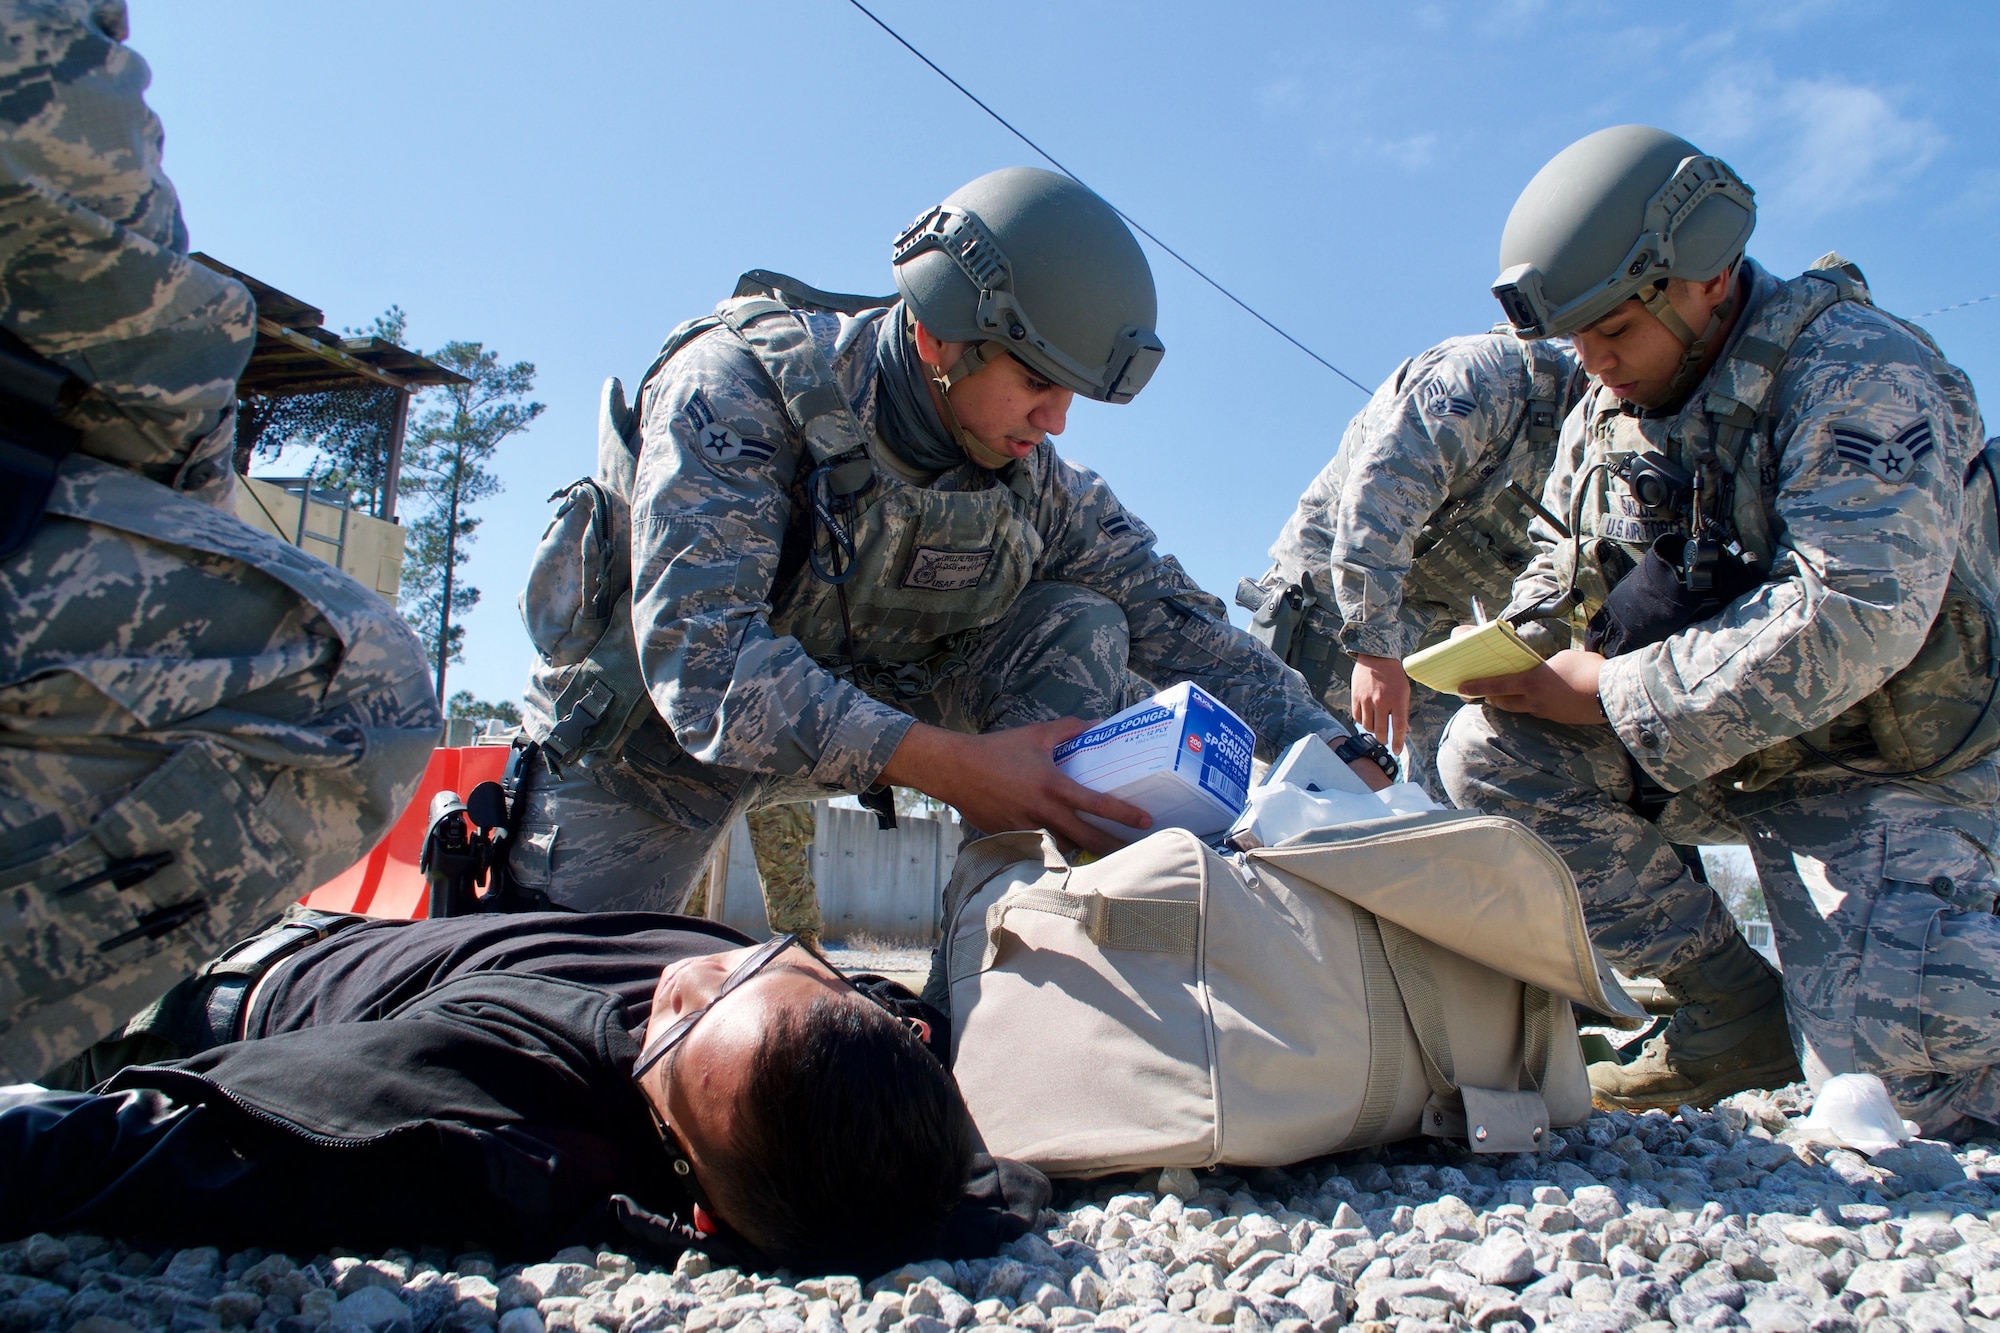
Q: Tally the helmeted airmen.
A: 2